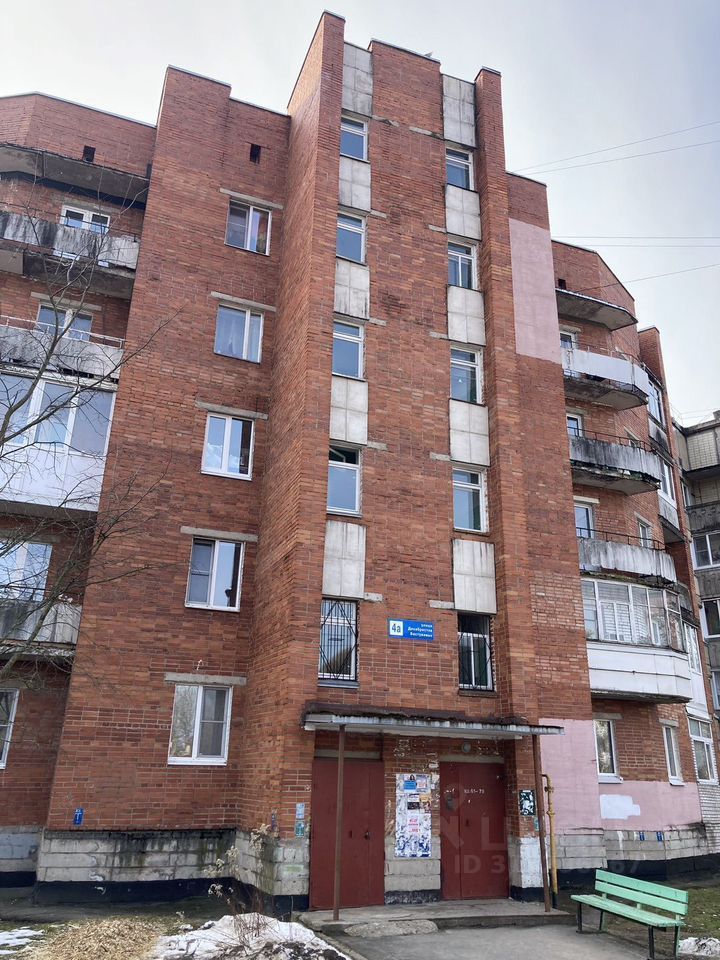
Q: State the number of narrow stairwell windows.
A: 10